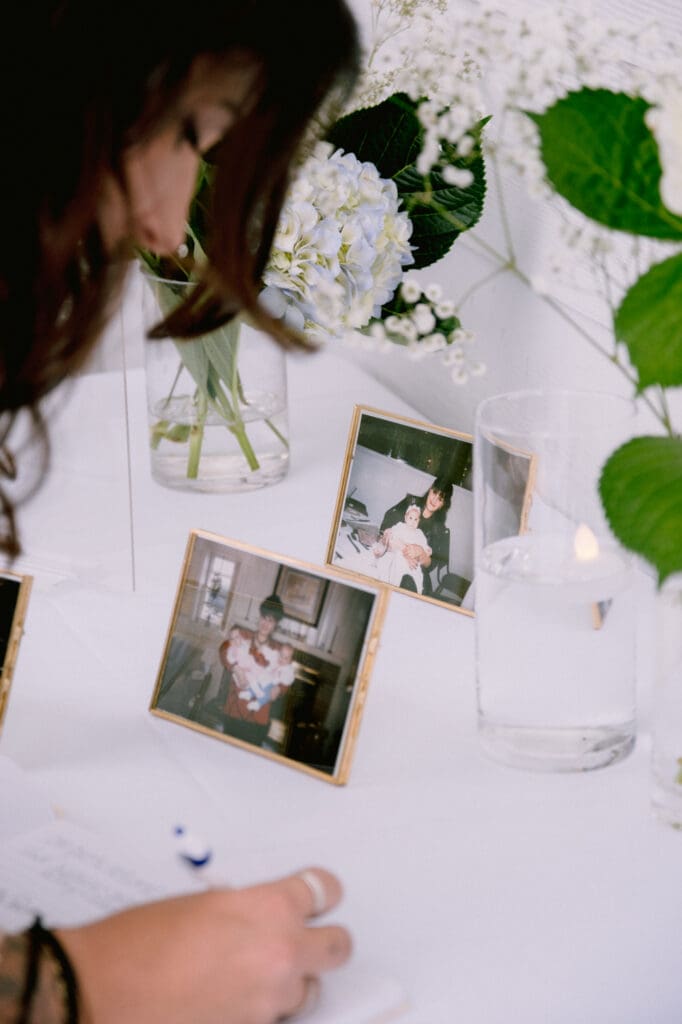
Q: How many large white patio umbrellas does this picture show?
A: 0